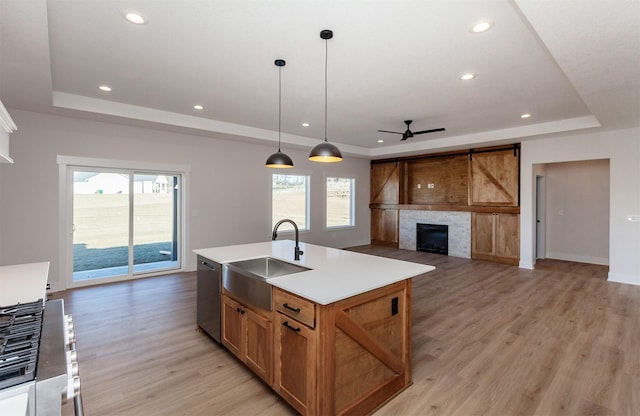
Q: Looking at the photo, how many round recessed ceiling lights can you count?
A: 8